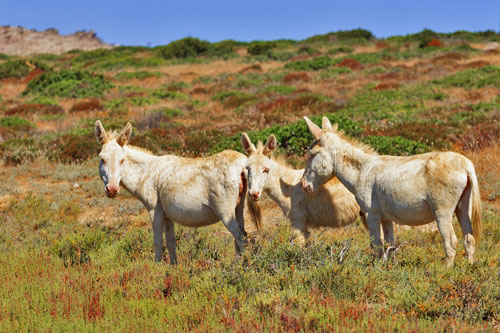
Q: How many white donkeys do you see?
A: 3